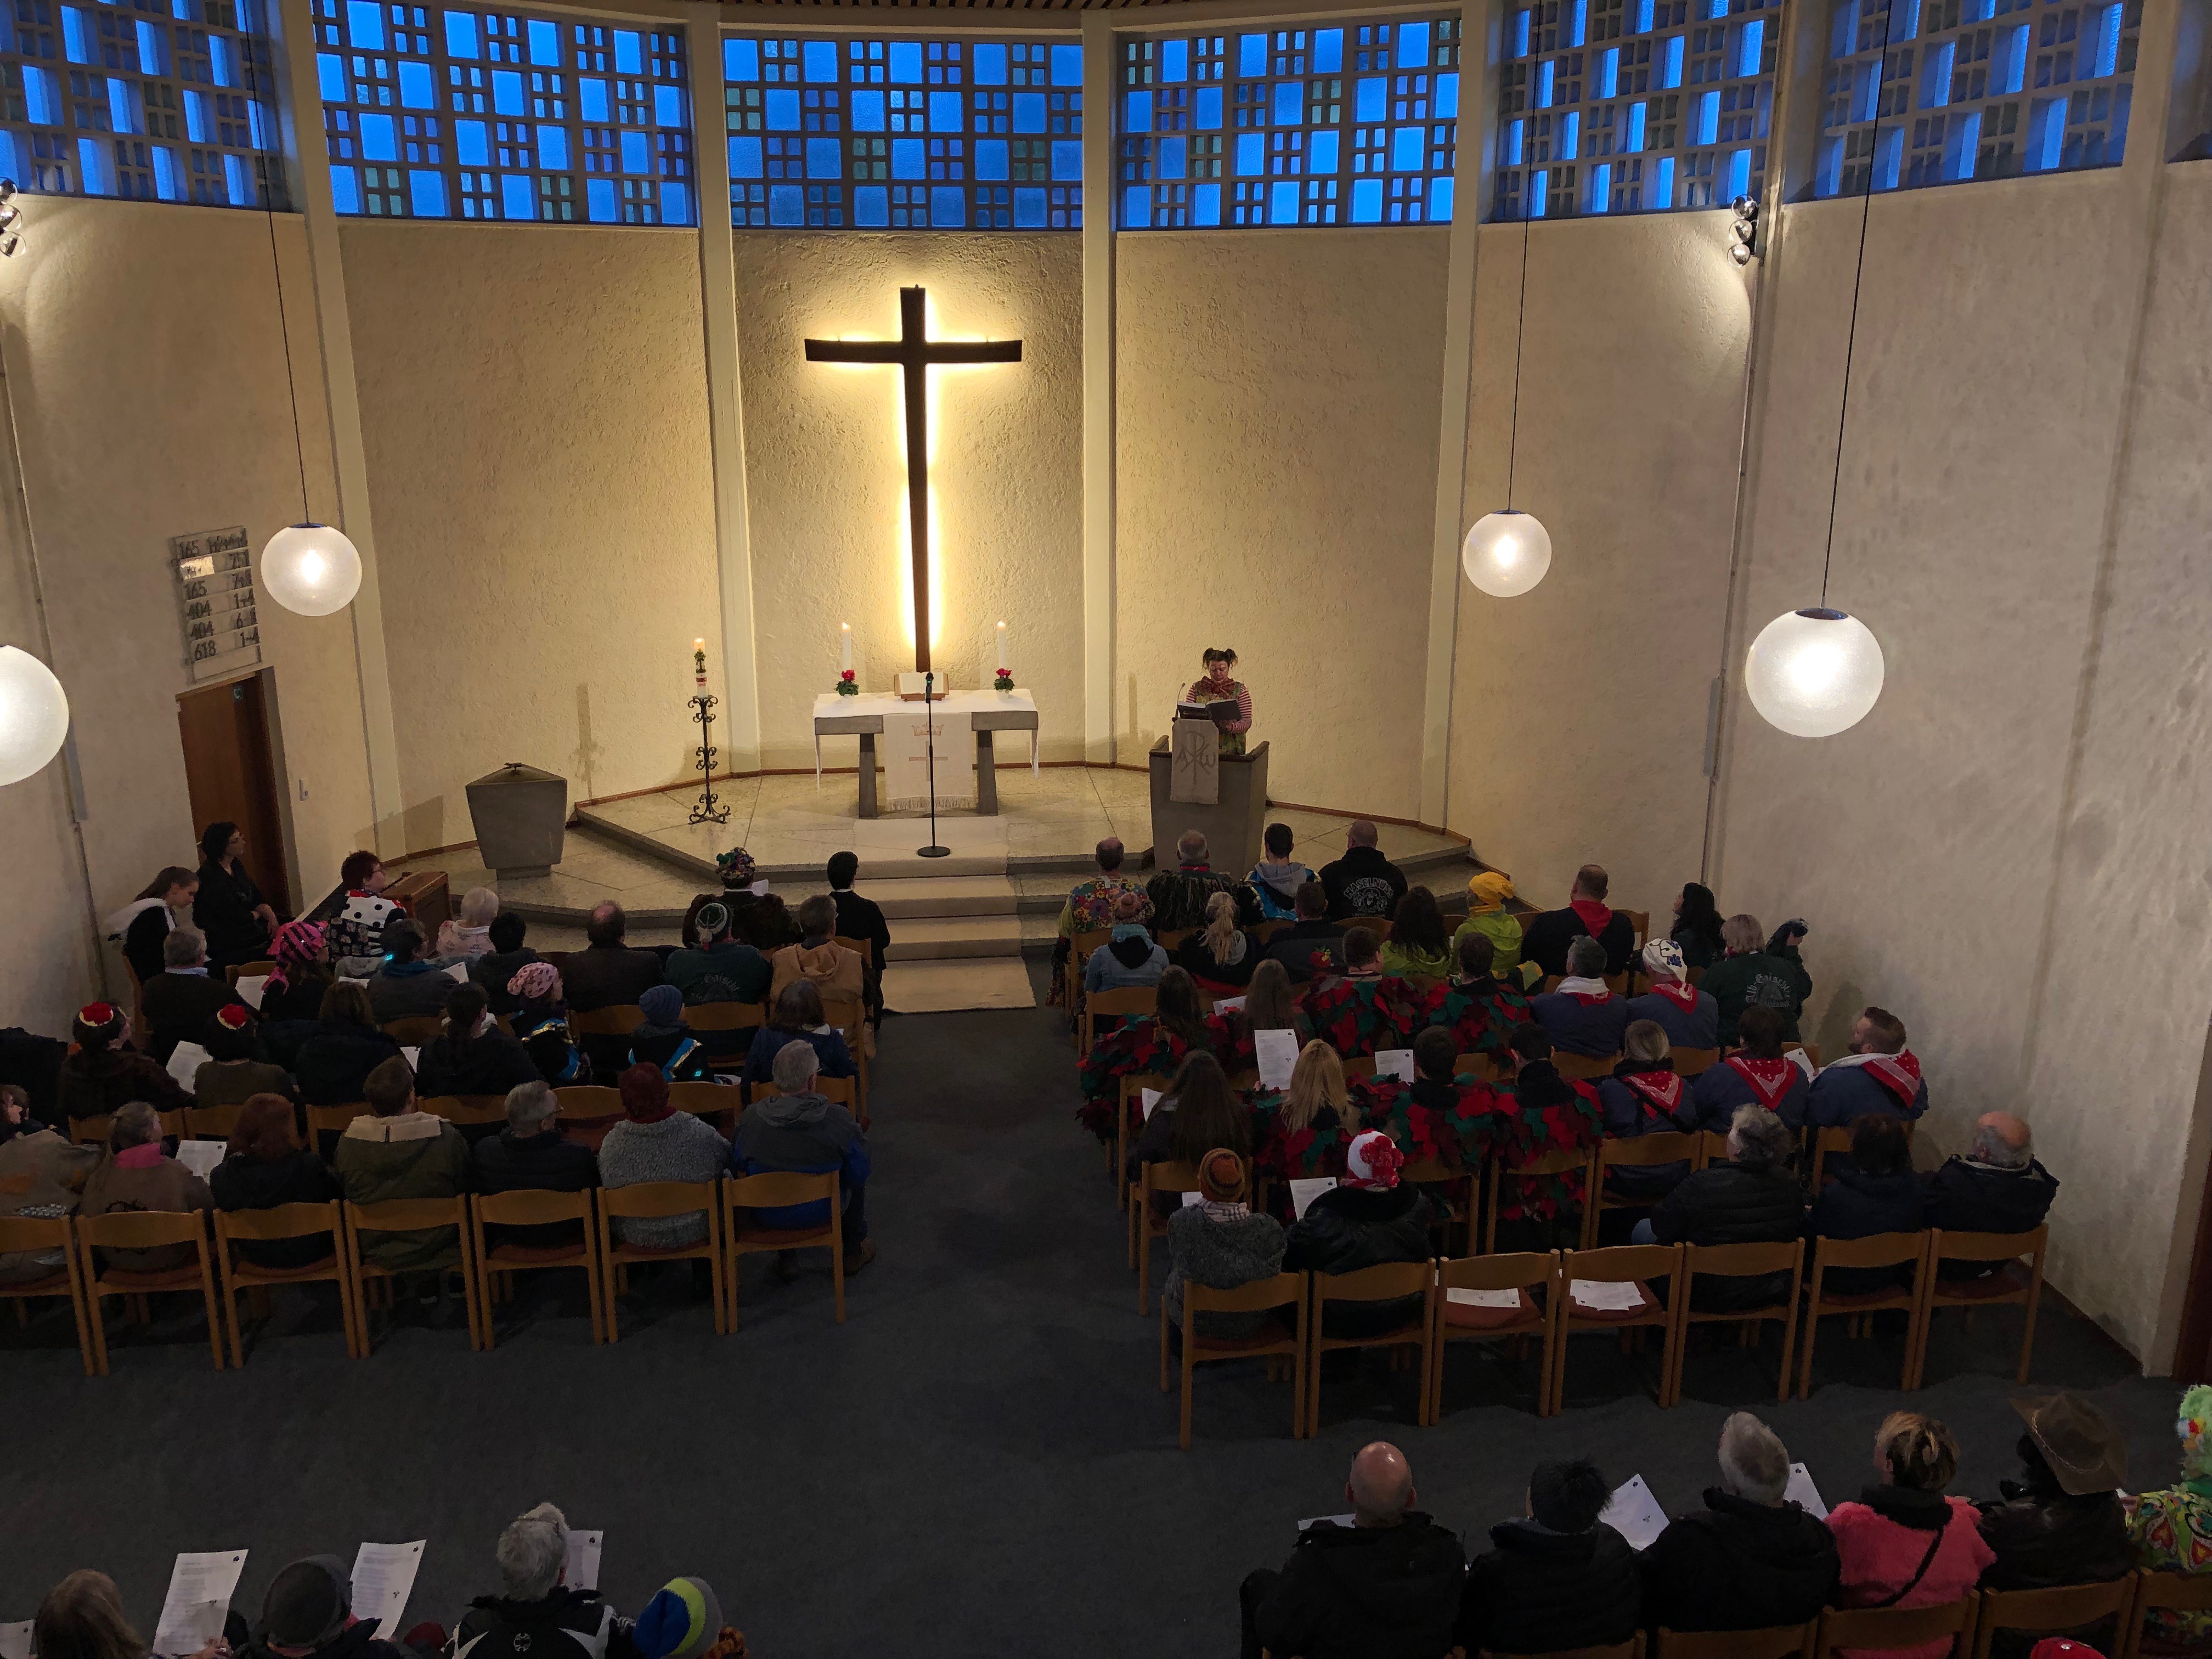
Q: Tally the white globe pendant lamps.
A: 4